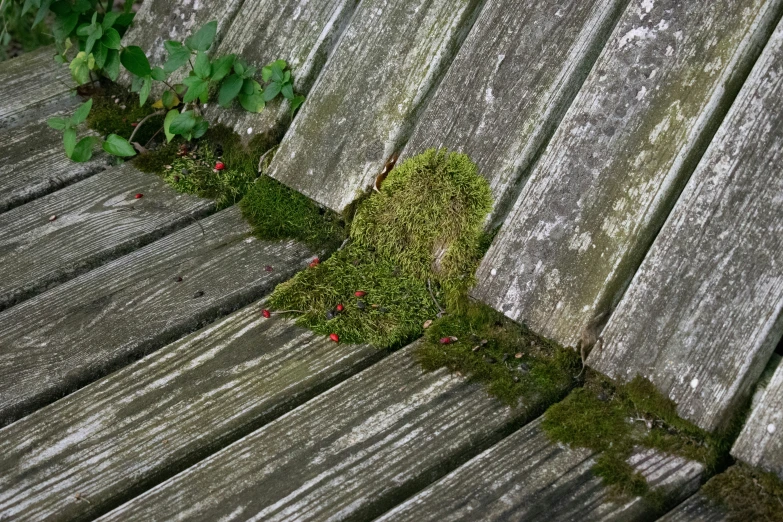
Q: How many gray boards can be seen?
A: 15